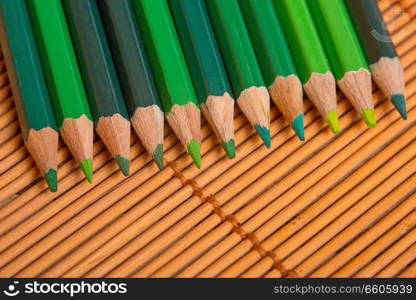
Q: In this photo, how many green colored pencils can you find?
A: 11